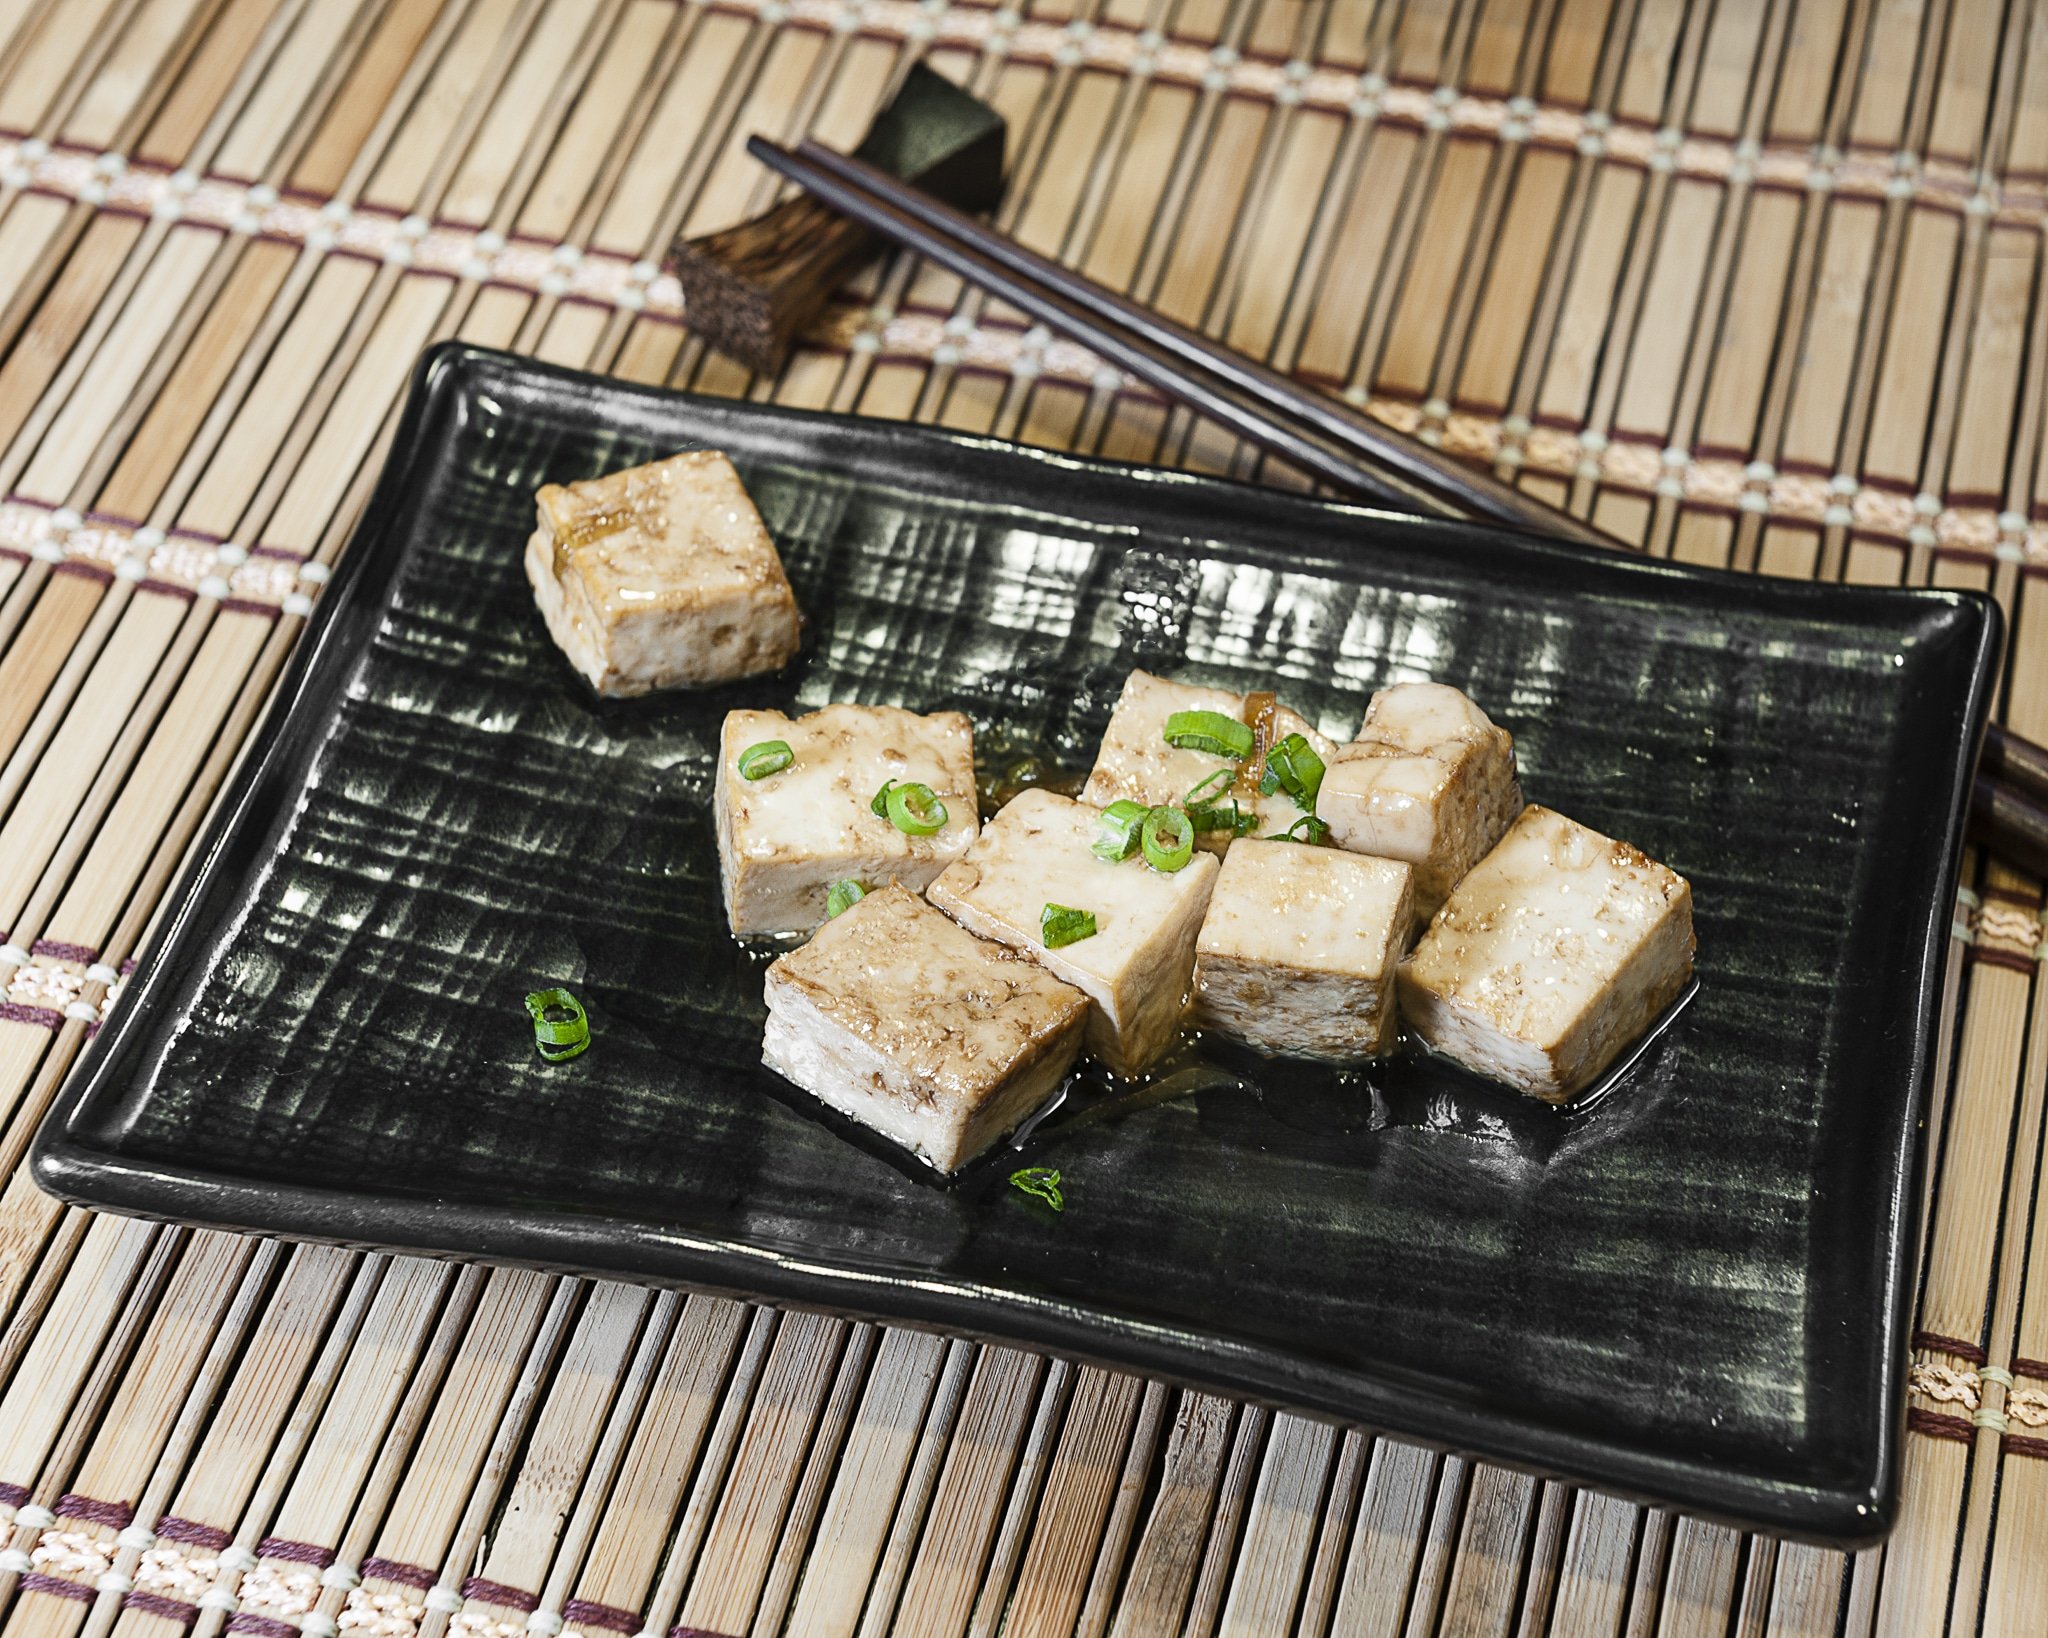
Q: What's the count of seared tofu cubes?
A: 8